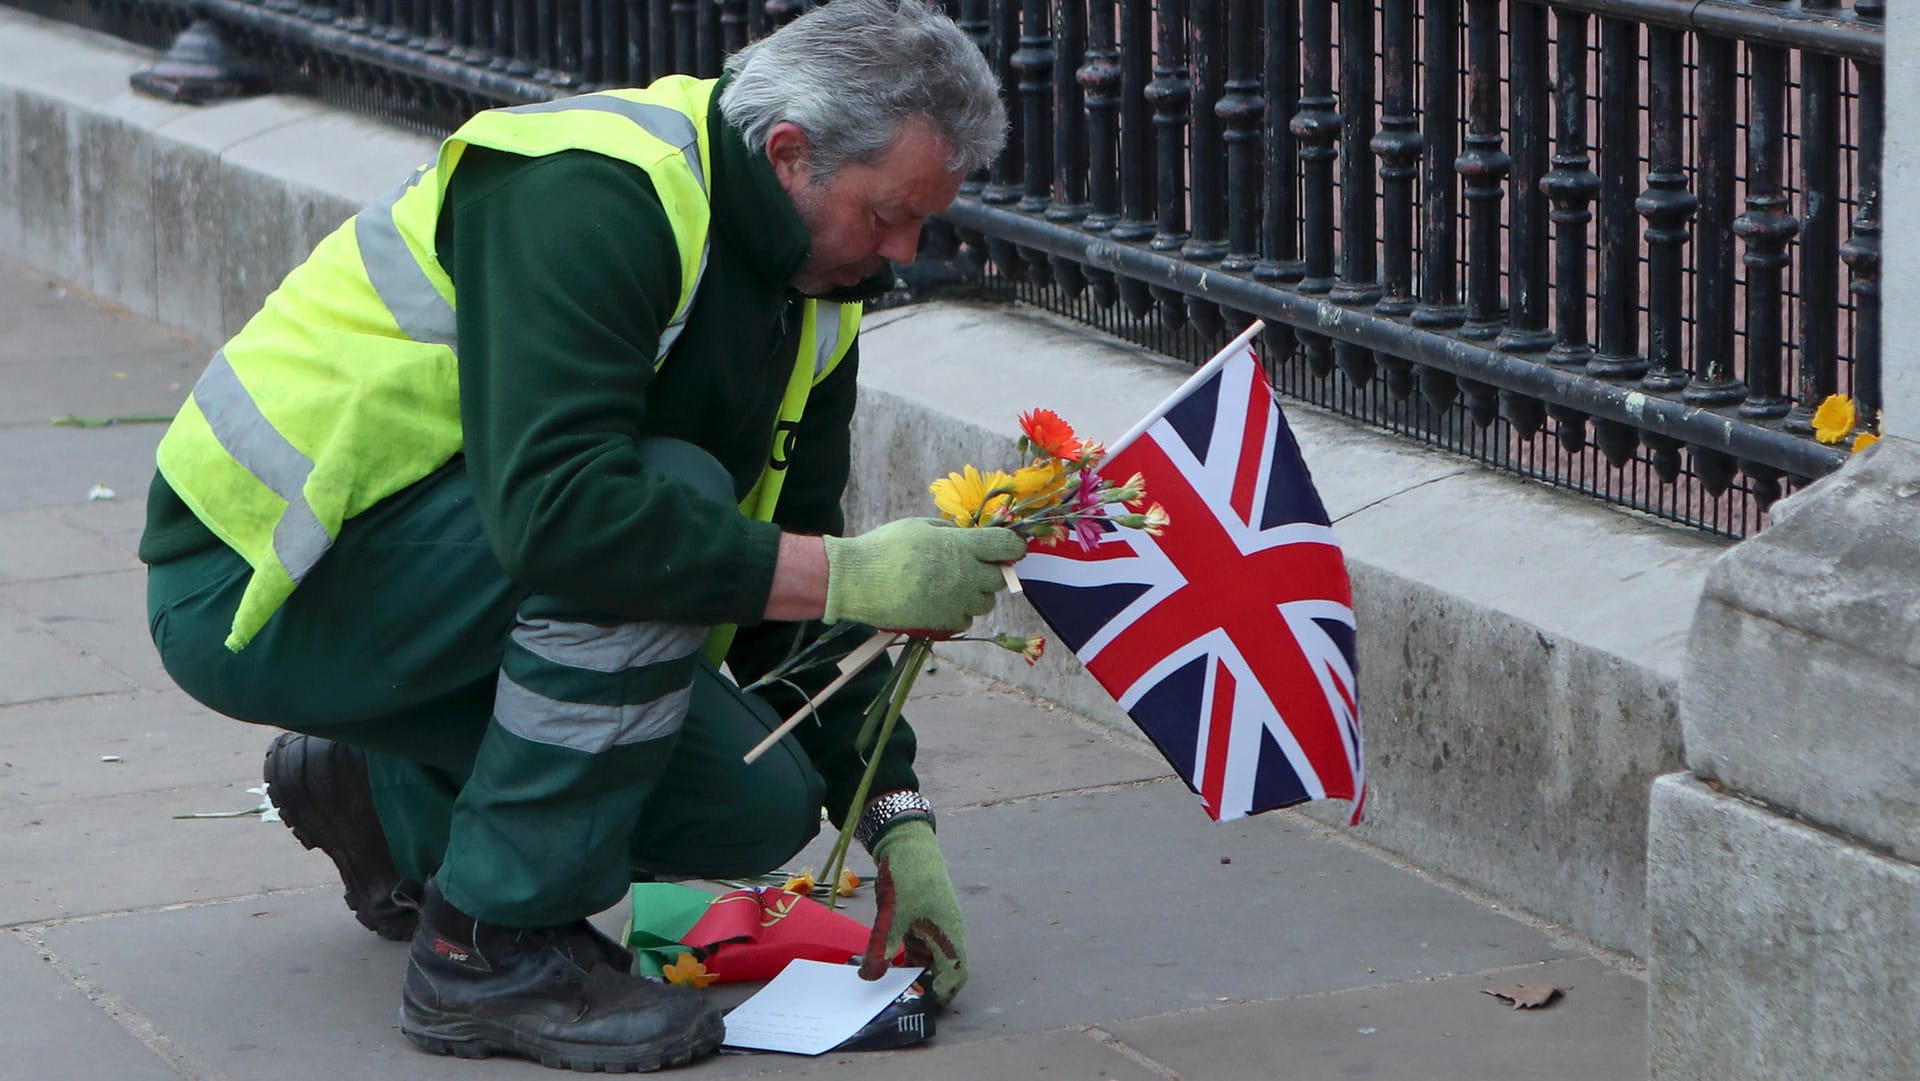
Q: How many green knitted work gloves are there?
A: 2